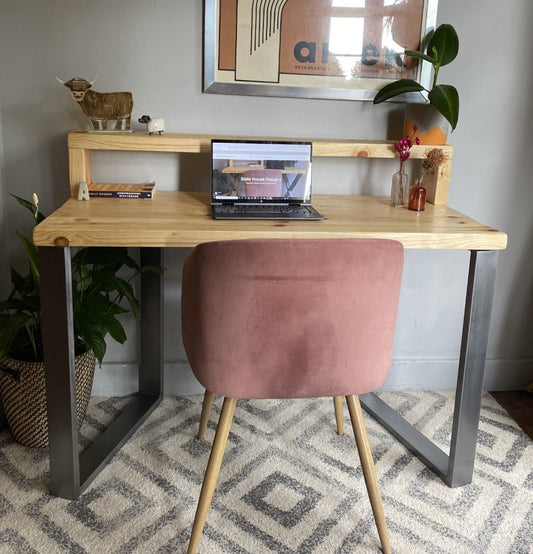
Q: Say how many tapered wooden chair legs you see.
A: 4